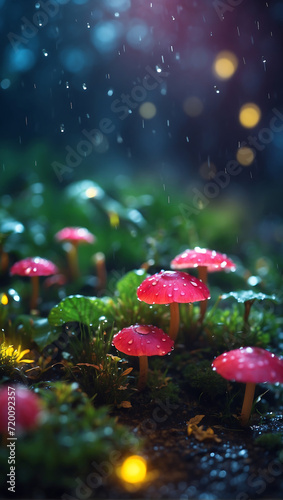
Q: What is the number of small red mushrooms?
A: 7